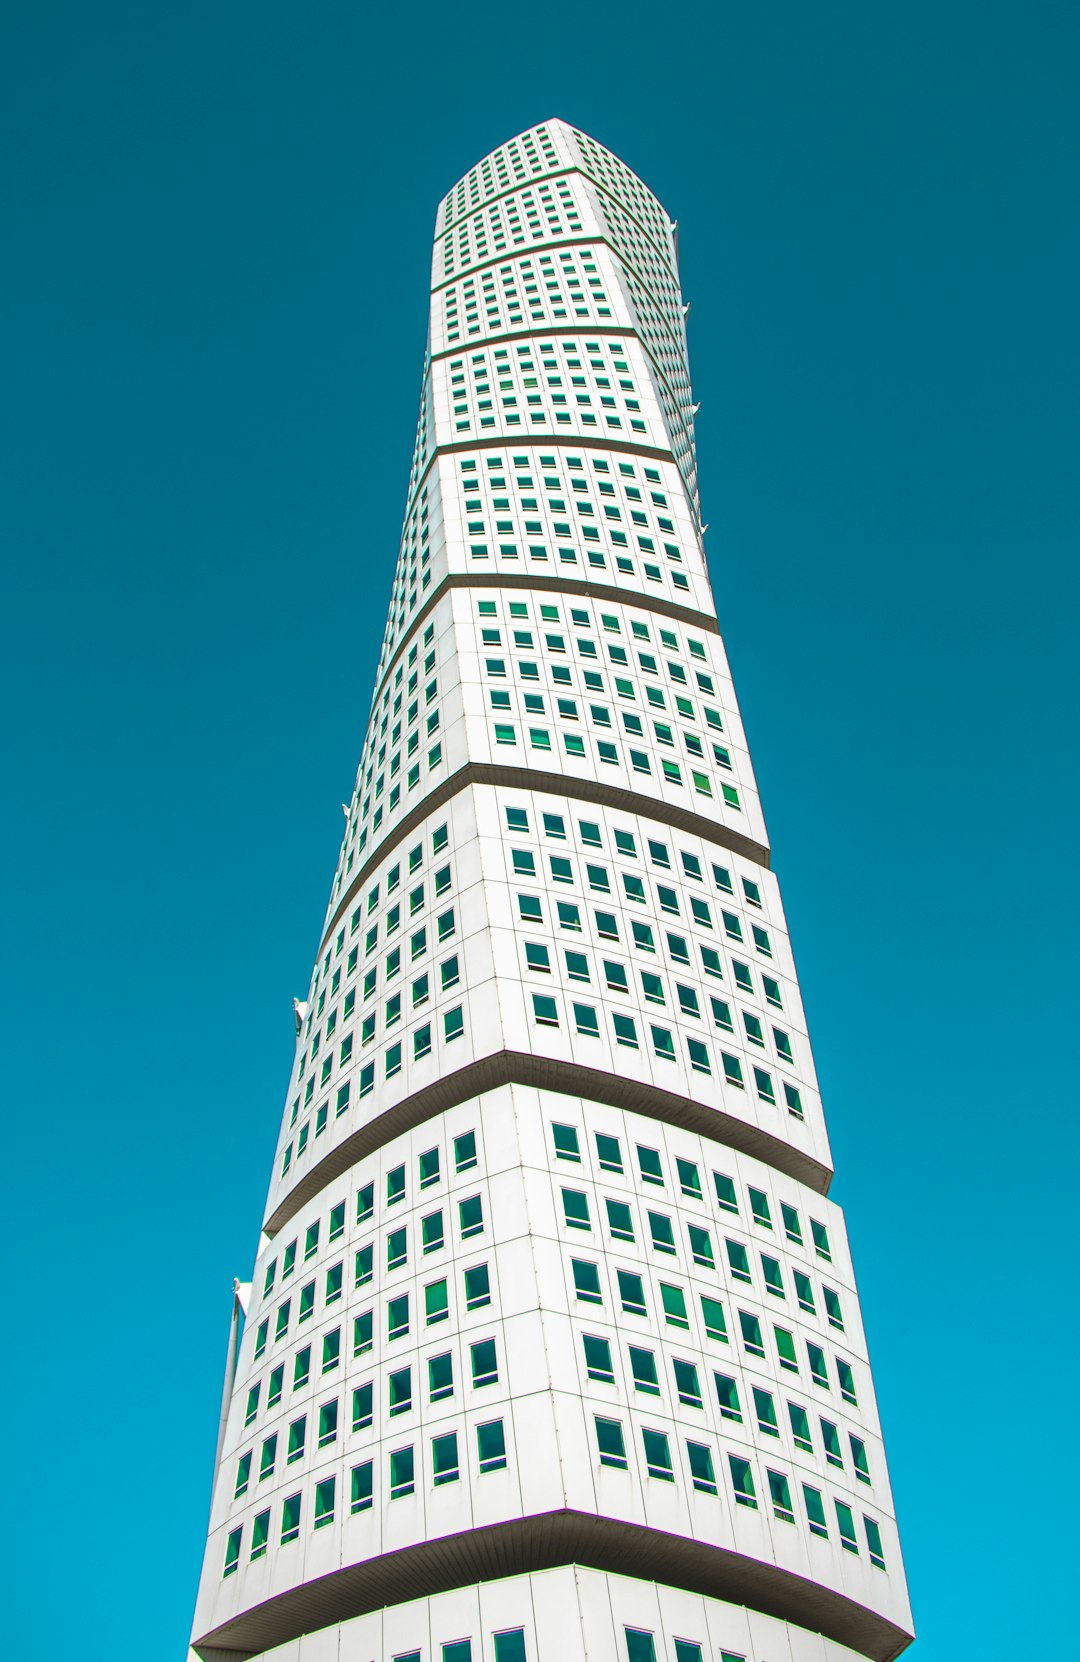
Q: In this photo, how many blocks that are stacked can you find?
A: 9